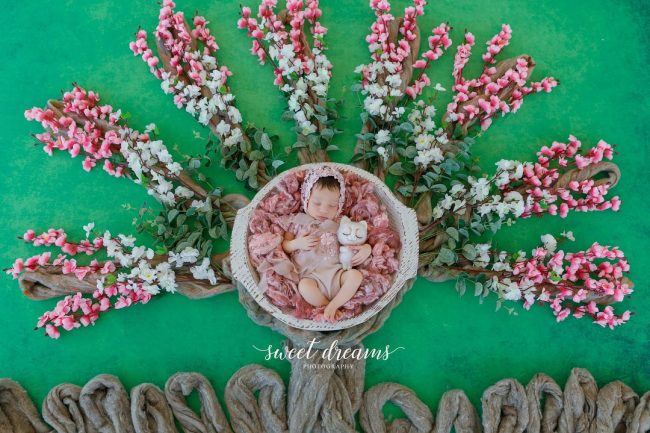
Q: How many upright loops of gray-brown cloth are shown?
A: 13